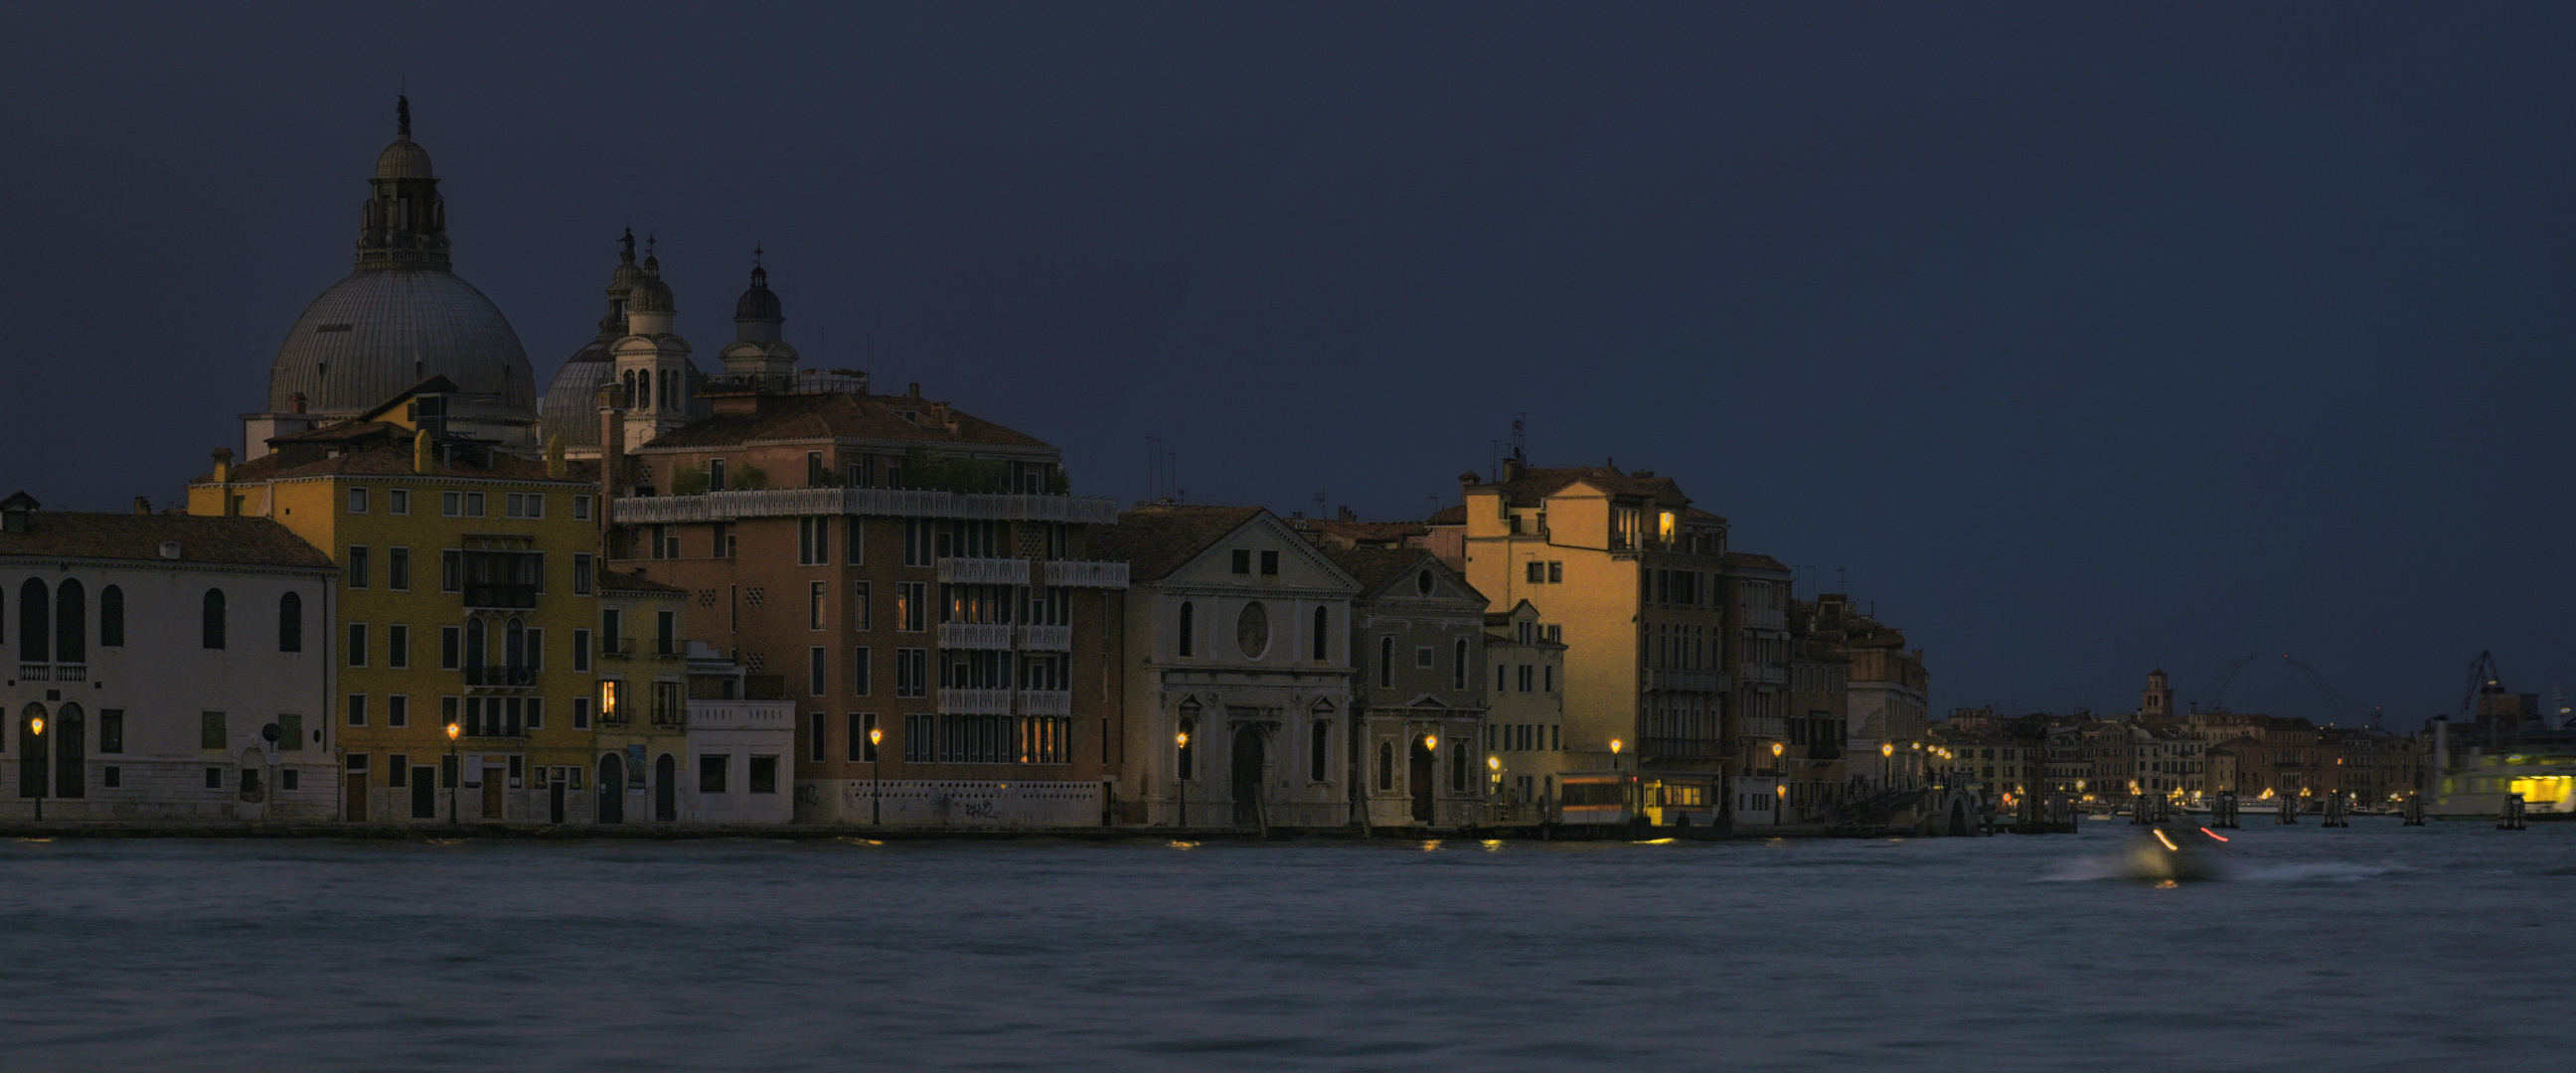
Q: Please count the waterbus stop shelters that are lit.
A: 1